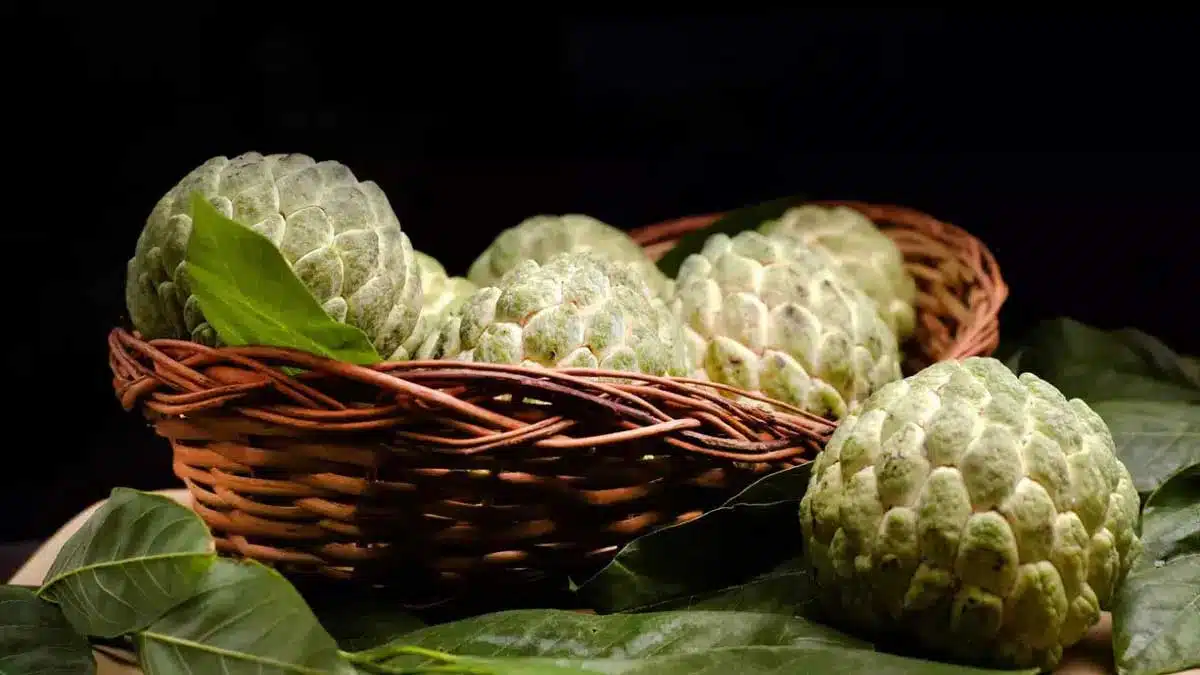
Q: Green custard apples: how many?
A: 7